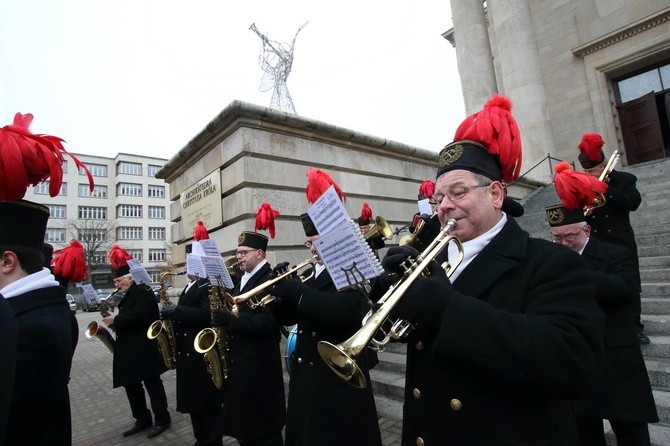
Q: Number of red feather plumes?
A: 11